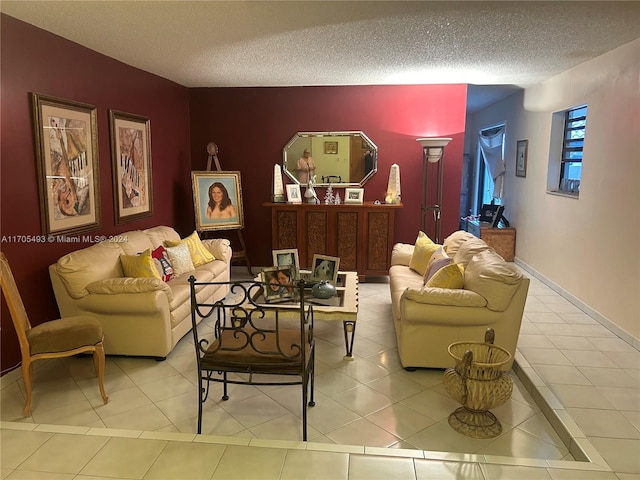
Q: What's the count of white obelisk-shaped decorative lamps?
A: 2